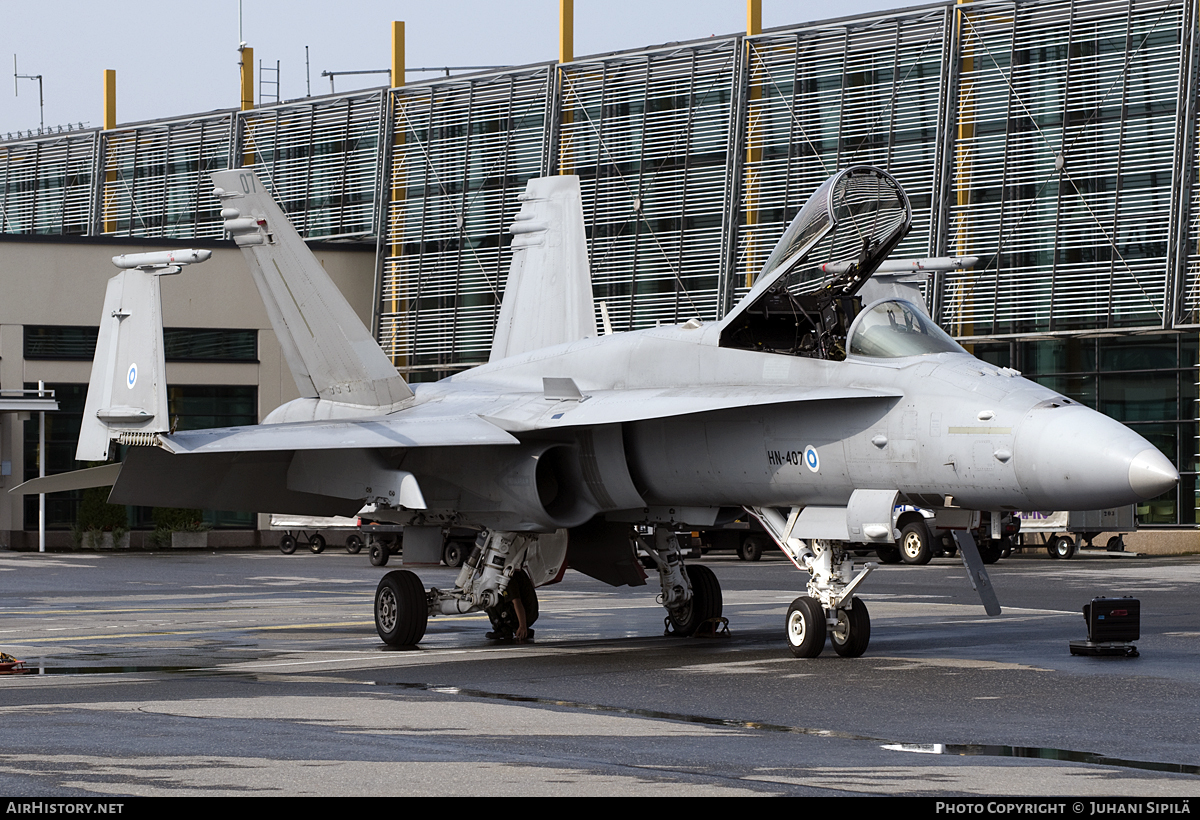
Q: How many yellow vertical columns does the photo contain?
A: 6